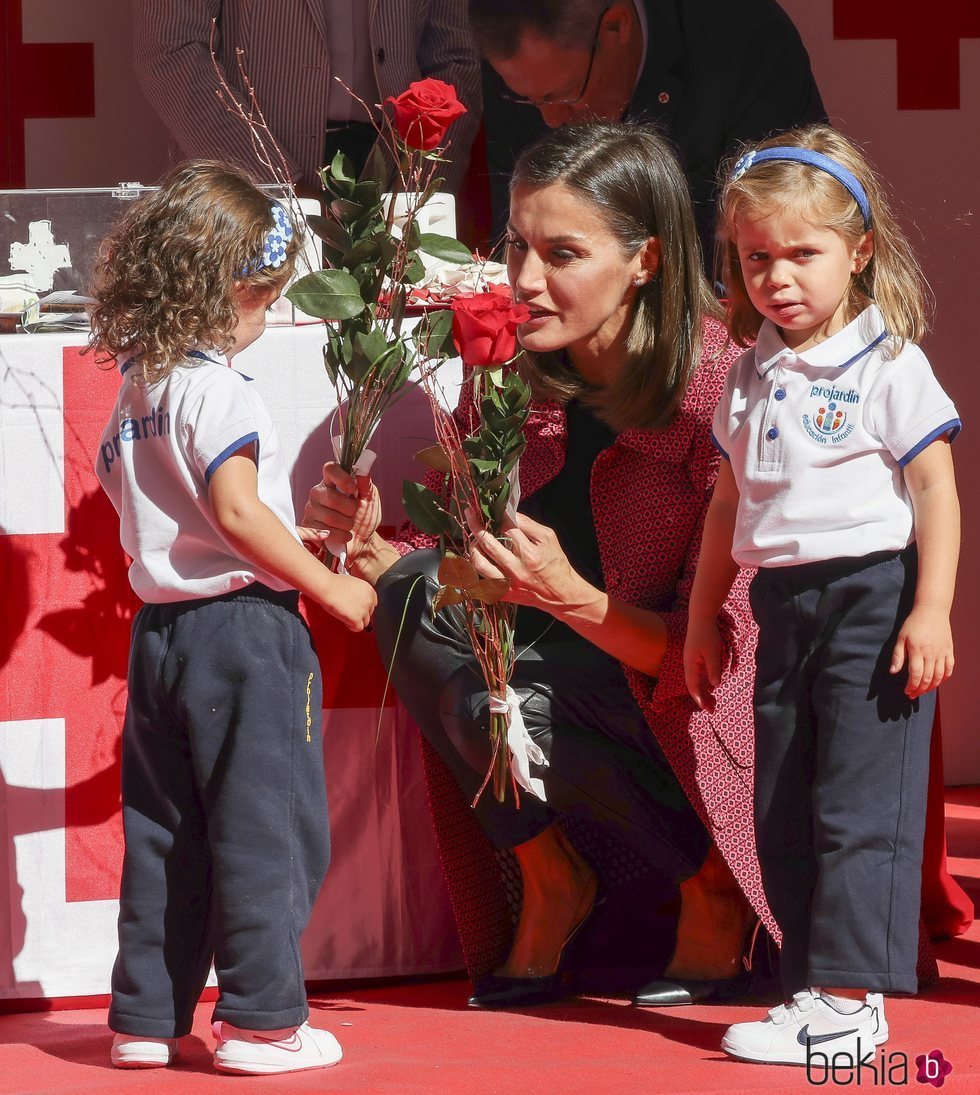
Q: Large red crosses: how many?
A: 3